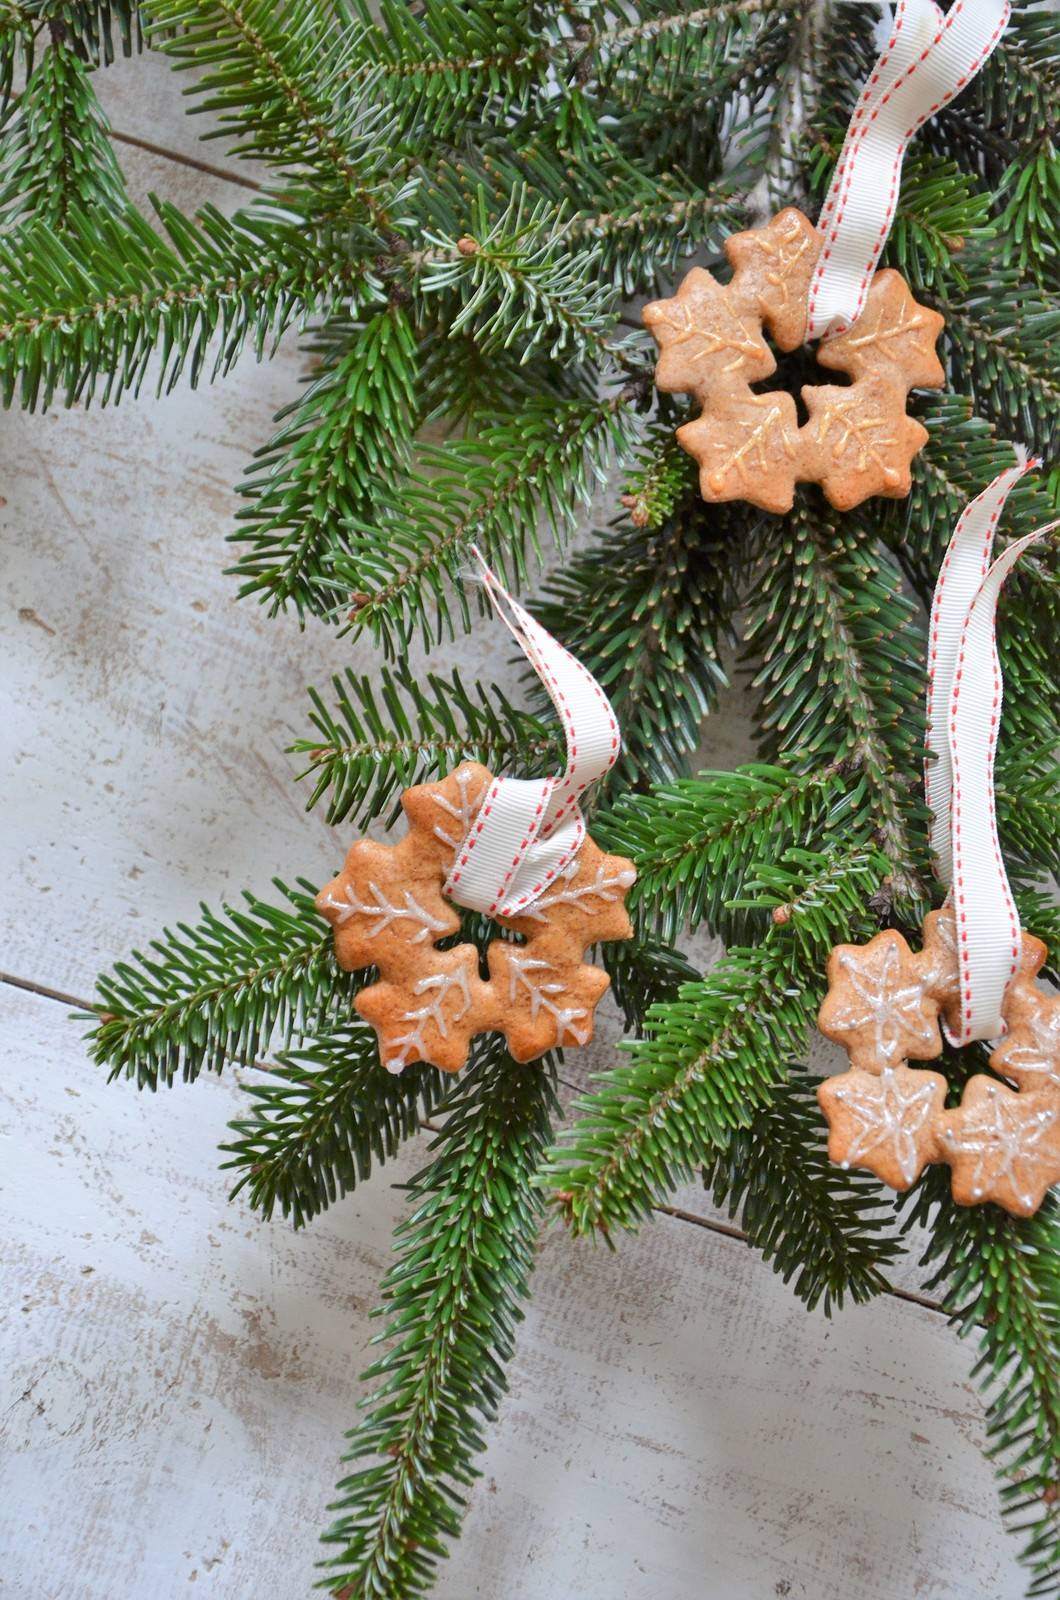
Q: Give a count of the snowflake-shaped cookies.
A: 3